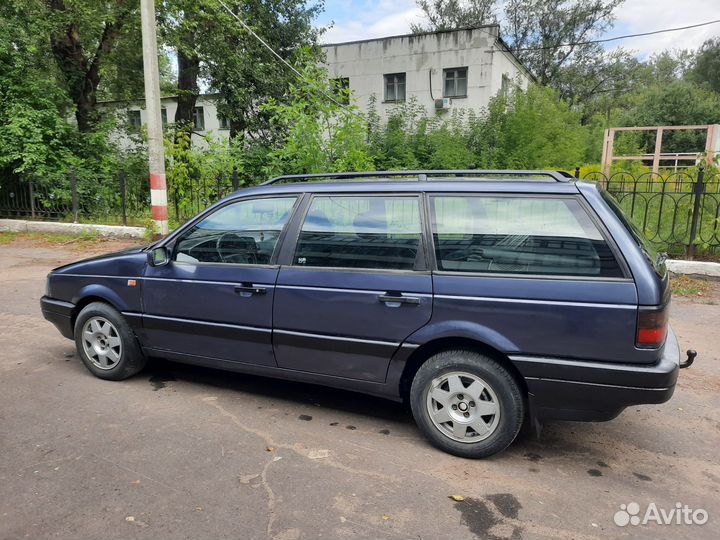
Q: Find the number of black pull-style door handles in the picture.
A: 2